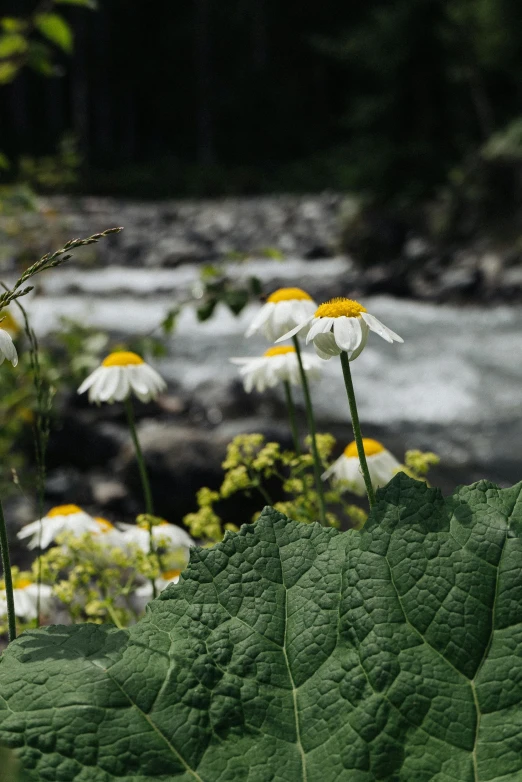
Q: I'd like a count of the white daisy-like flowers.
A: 11